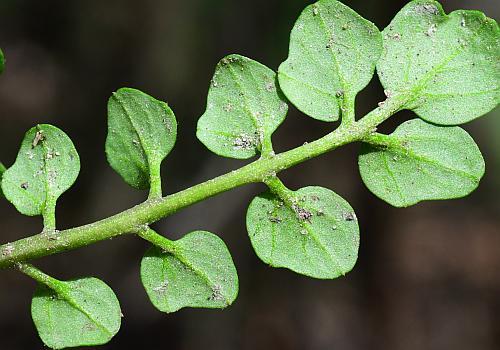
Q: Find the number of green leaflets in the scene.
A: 9